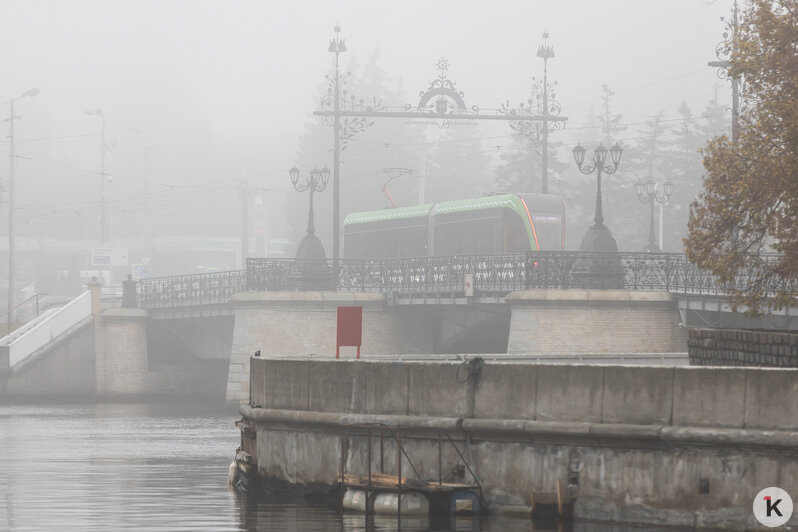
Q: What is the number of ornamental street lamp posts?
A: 3